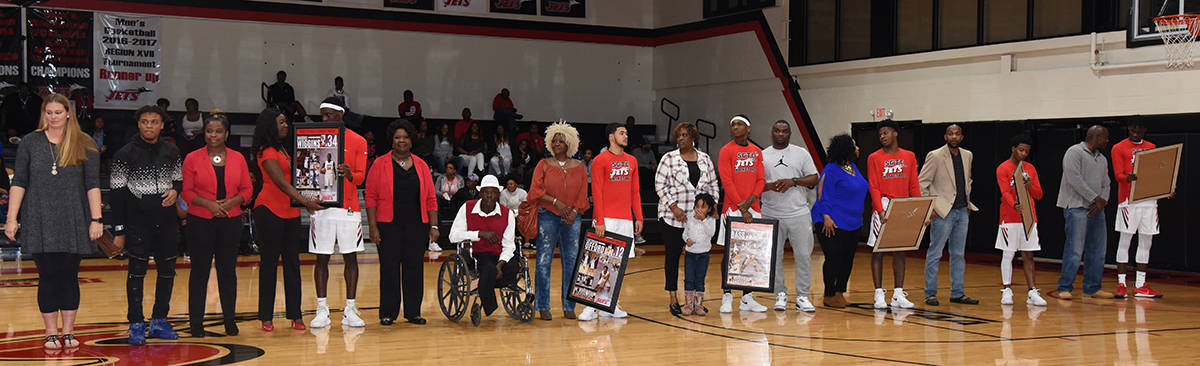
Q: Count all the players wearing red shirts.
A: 6